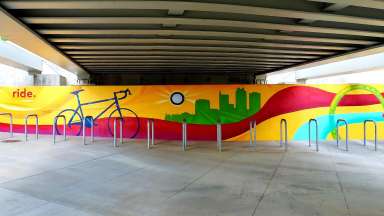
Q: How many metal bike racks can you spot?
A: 13